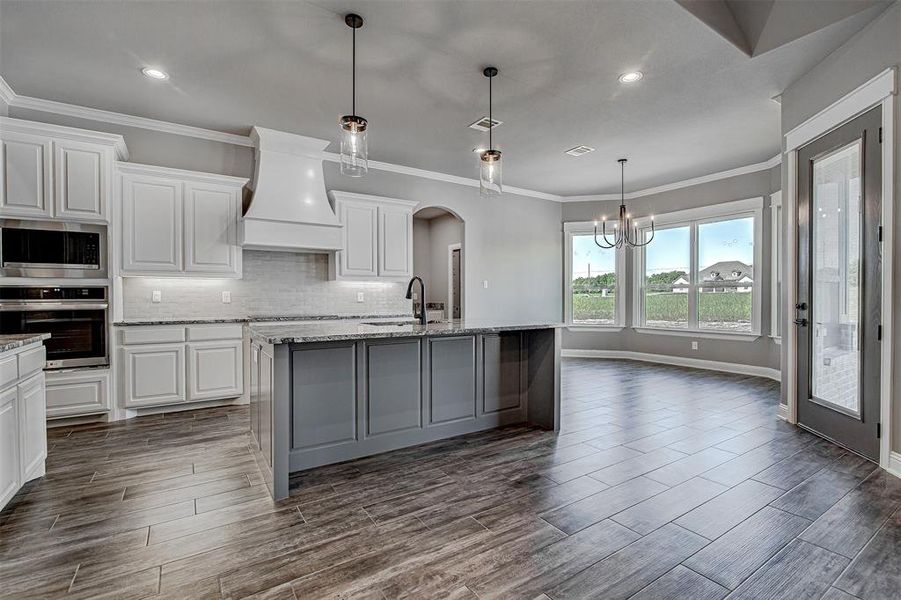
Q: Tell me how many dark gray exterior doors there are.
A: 1